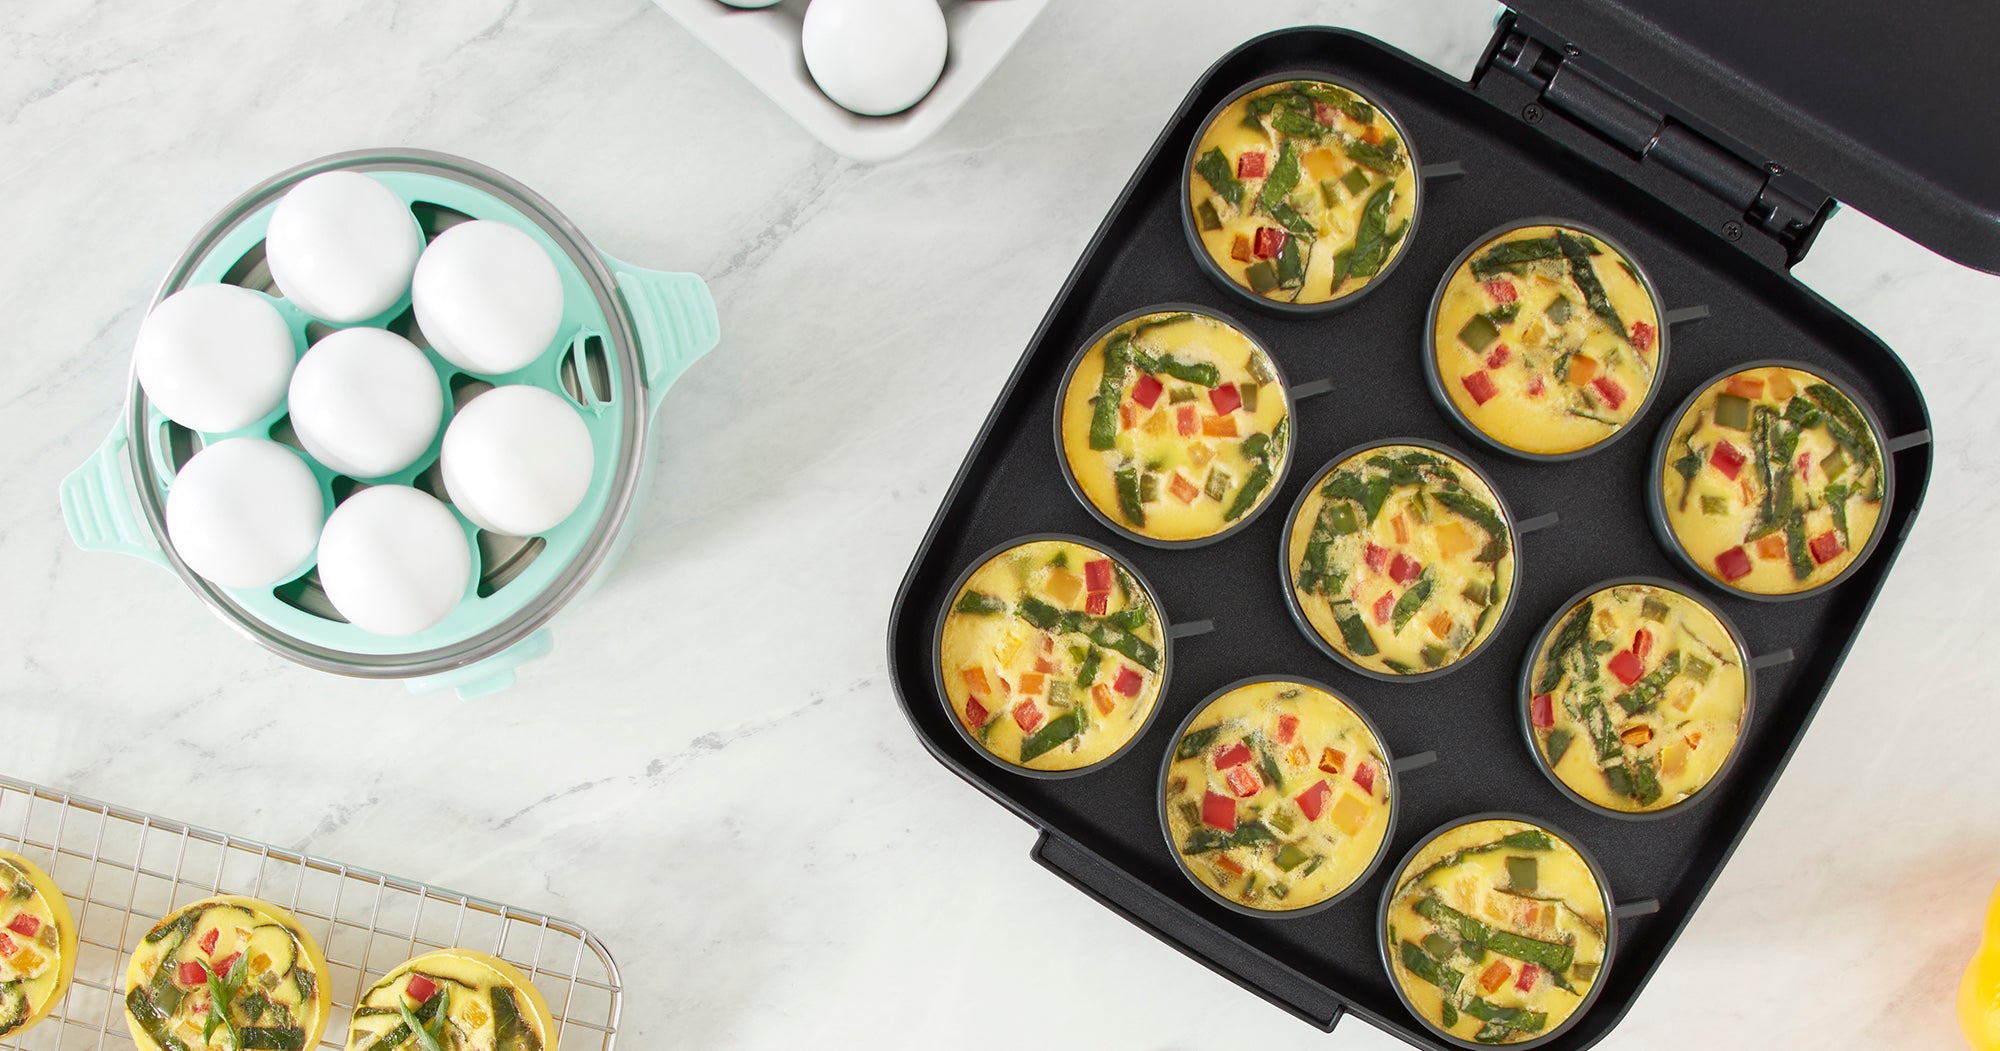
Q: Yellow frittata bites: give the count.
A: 12